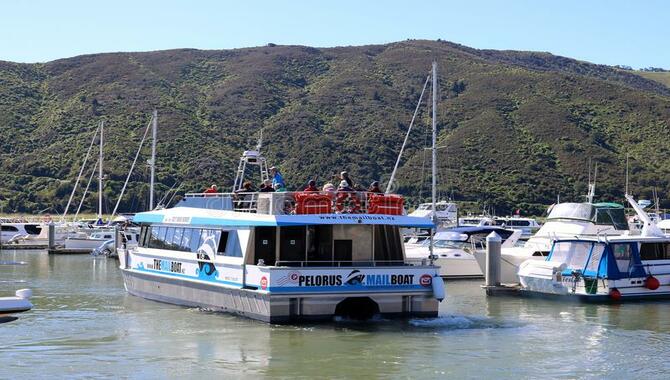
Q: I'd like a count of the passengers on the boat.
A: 10